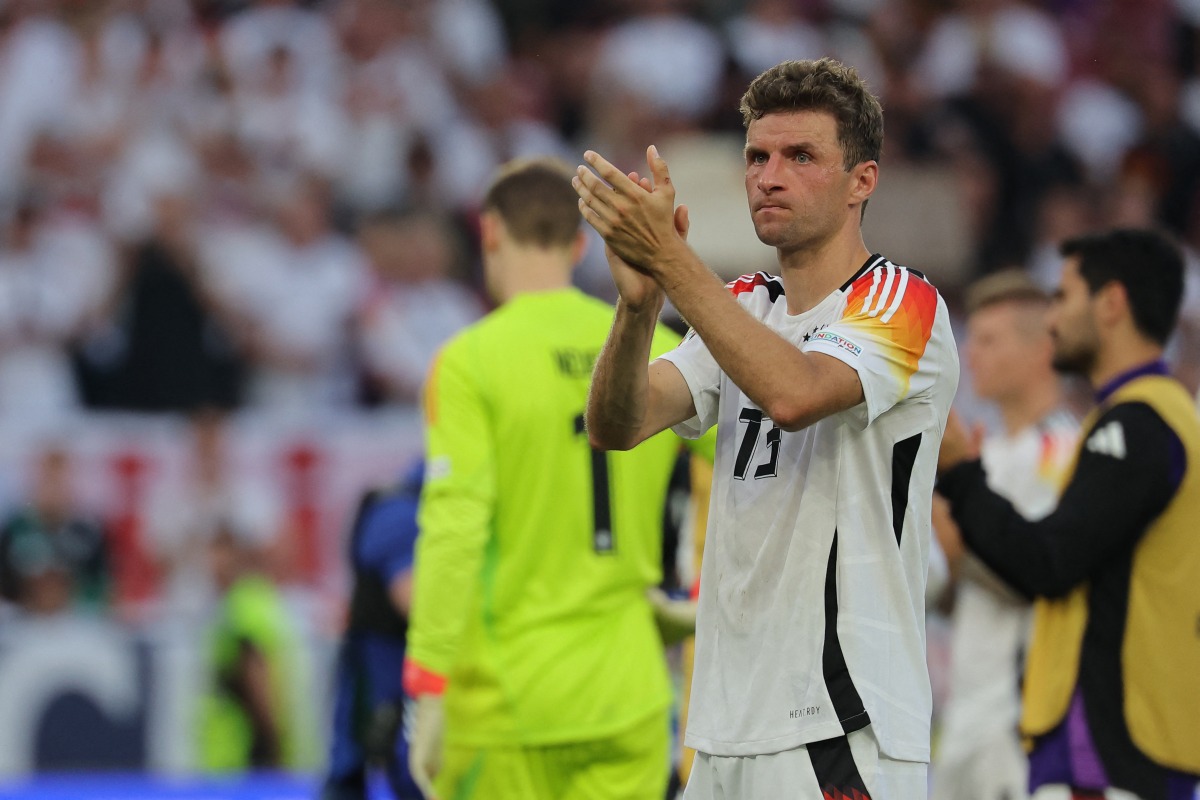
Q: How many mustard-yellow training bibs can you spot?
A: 1